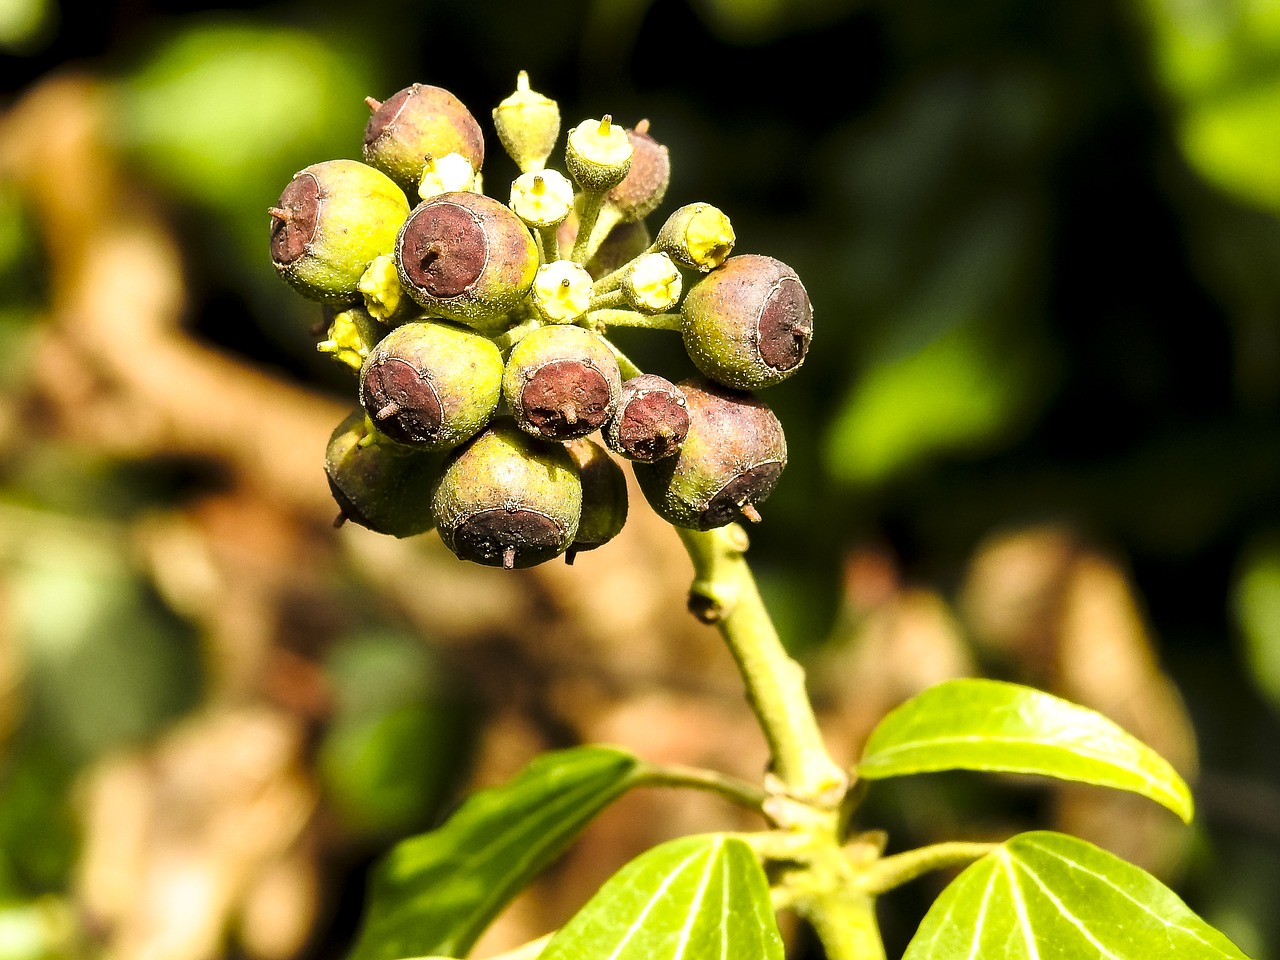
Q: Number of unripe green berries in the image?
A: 9